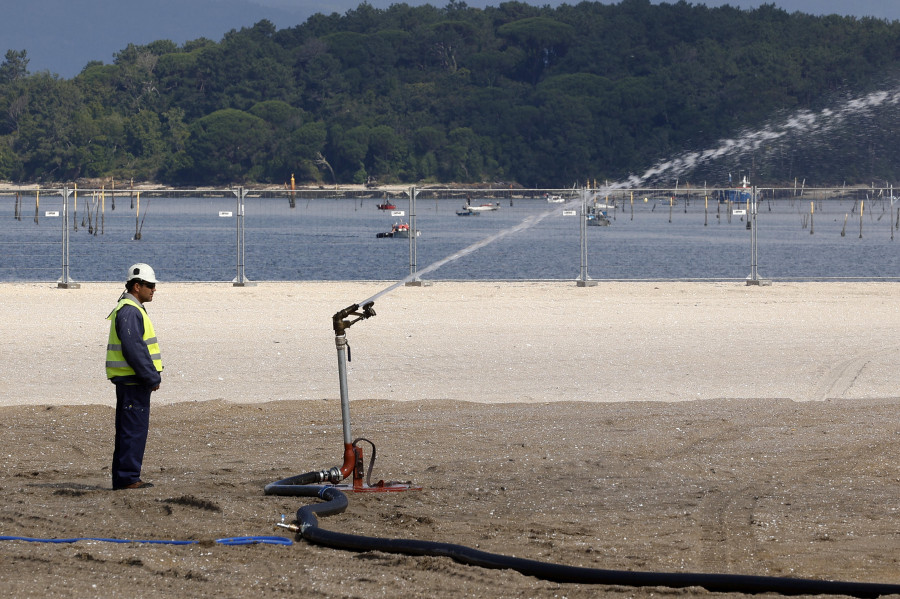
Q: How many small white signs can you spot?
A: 5